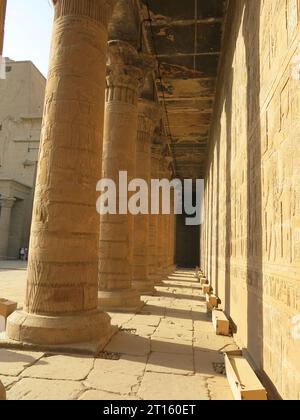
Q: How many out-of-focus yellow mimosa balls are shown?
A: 0